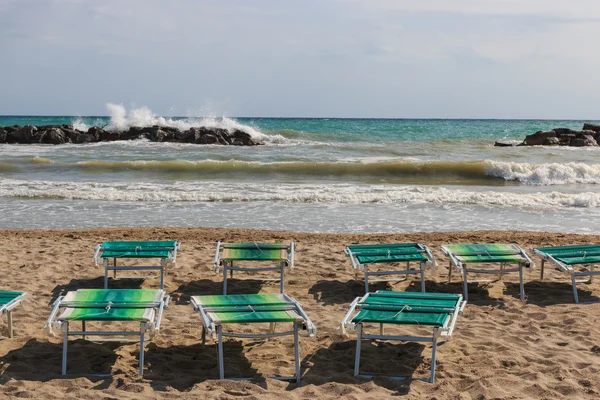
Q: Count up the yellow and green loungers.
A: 4